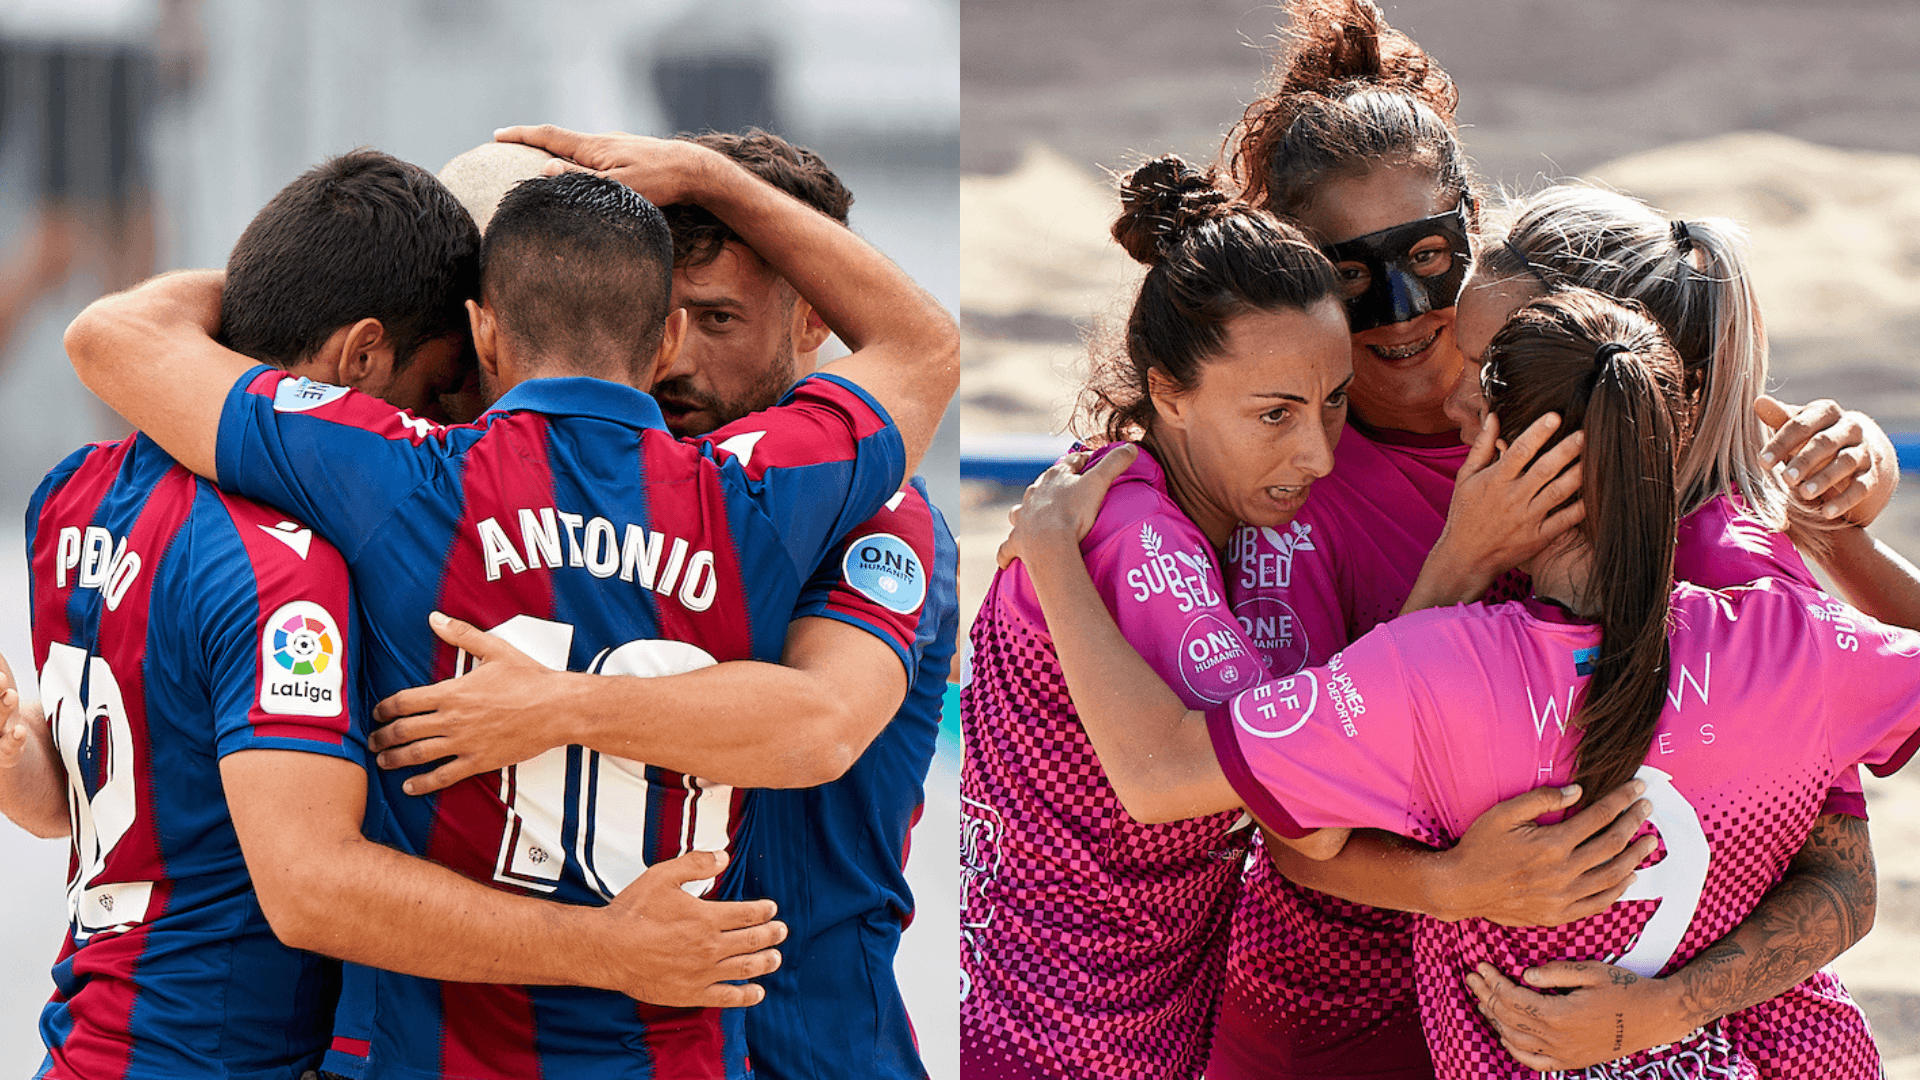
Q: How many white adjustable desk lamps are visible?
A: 0